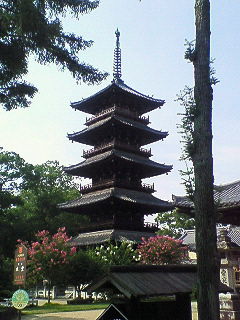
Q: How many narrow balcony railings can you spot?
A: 4